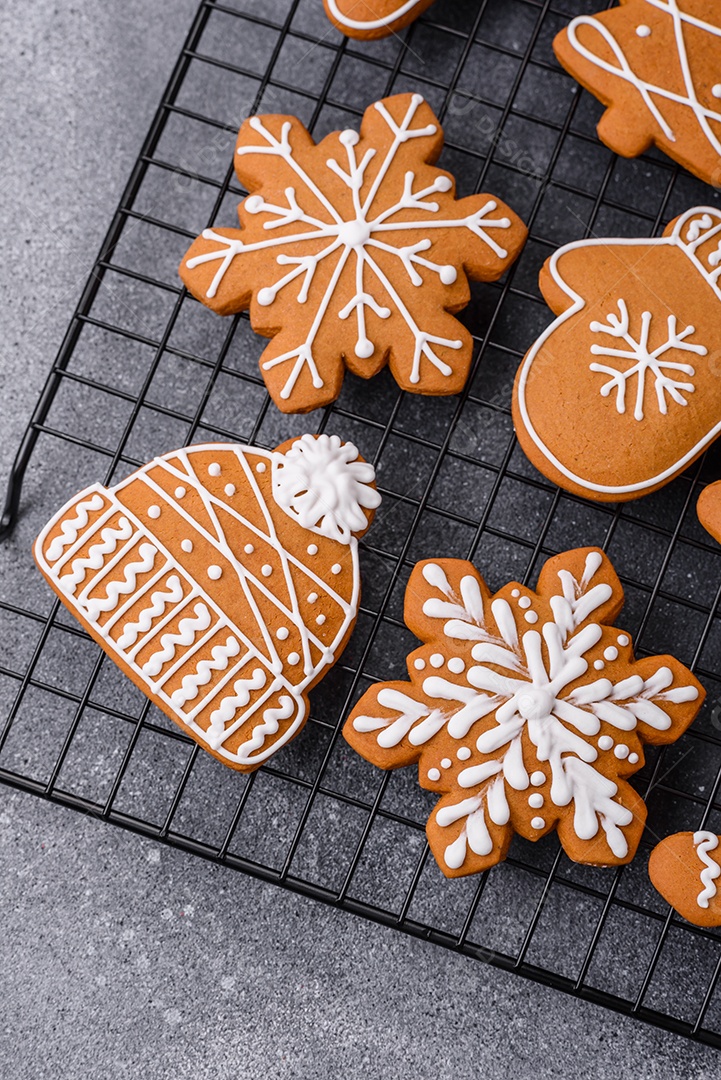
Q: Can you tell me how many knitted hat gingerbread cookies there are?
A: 1